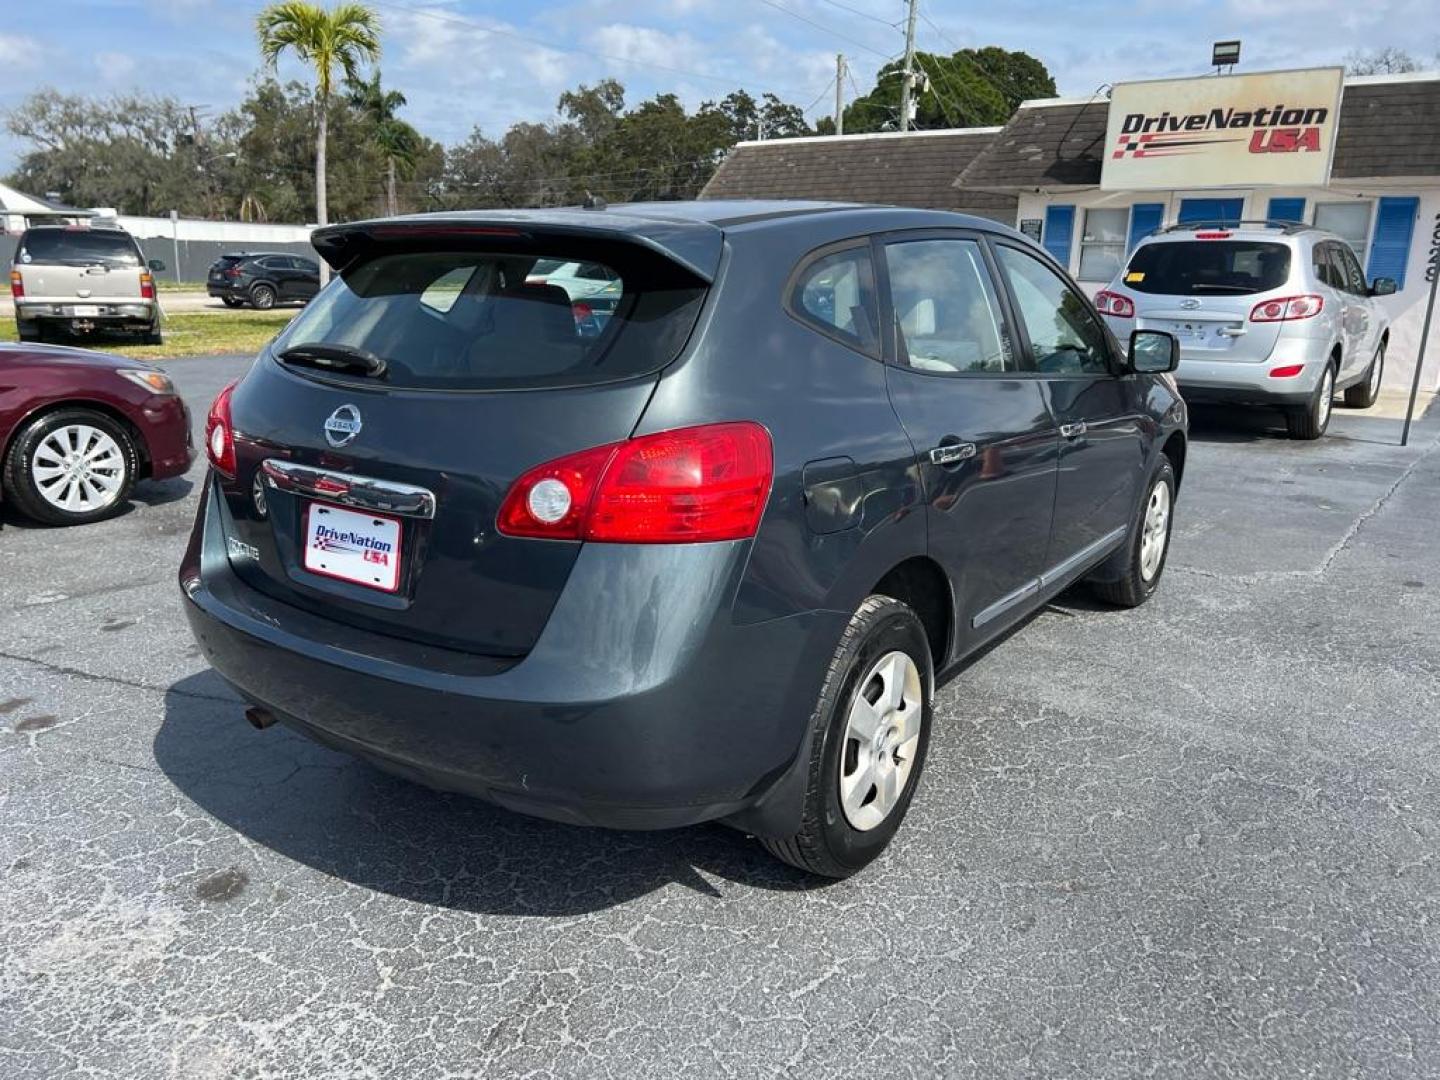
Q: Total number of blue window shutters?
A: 4